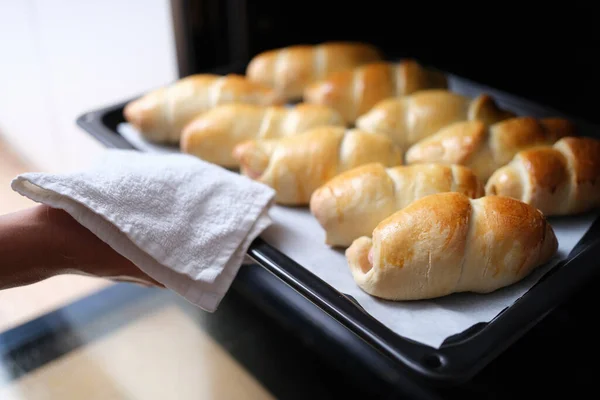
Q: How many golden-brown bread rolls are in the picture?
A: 10